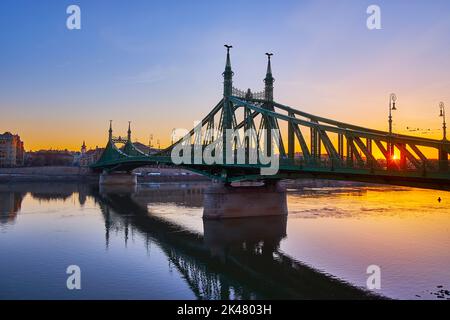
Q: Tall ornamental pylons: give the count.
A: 4